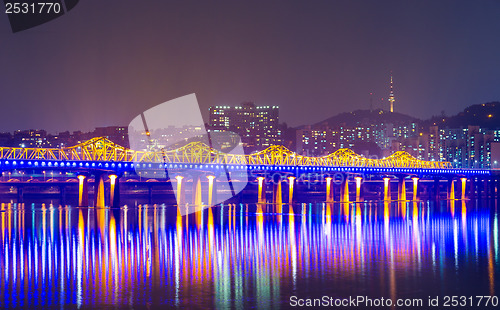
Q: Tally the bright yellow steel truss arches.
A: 5